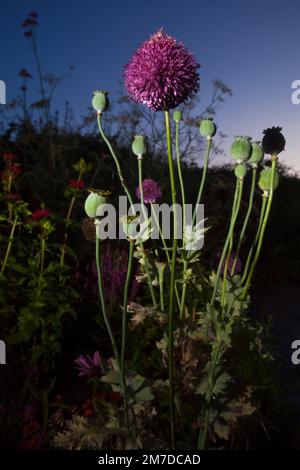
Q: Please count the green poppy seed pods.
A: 10